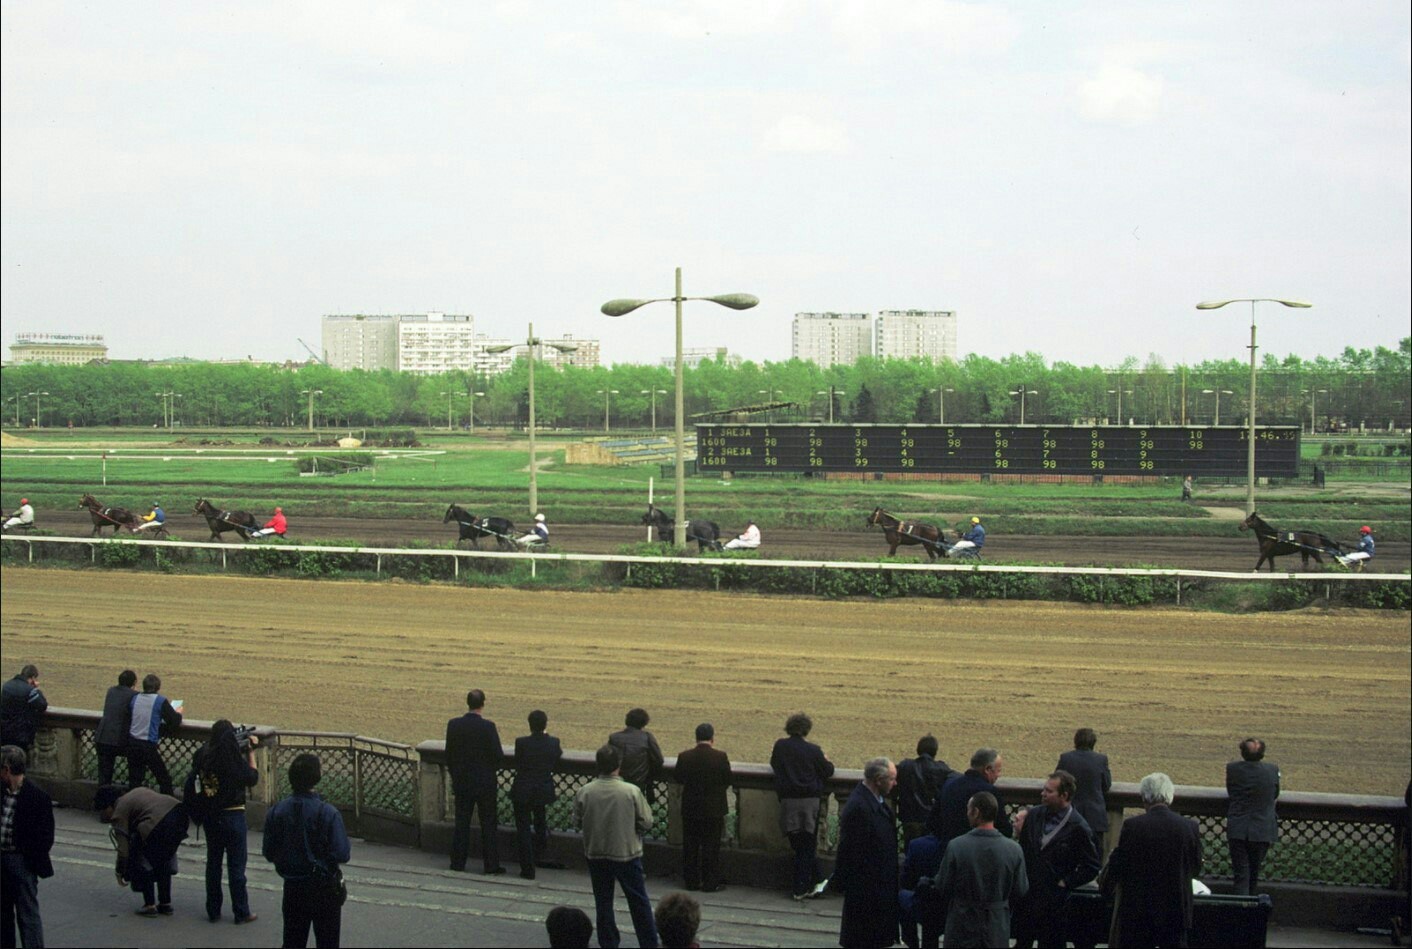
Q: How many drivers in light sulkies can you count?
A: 7